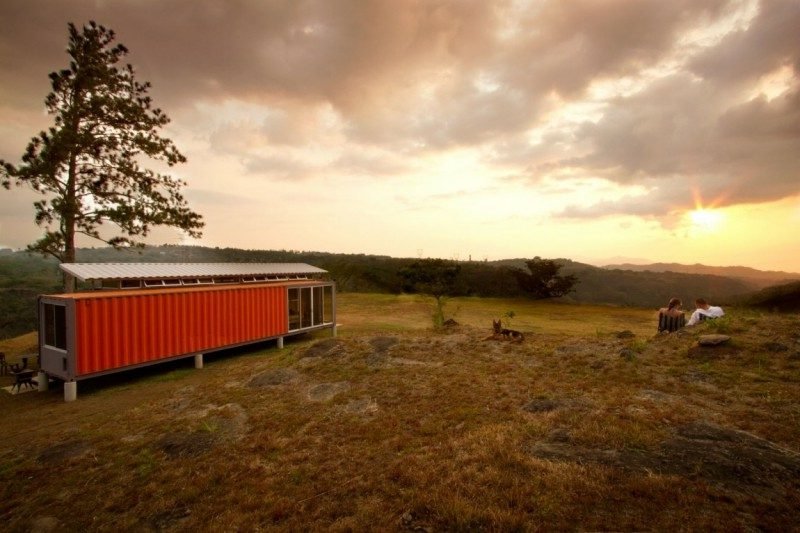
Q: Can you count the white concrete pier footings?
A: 5